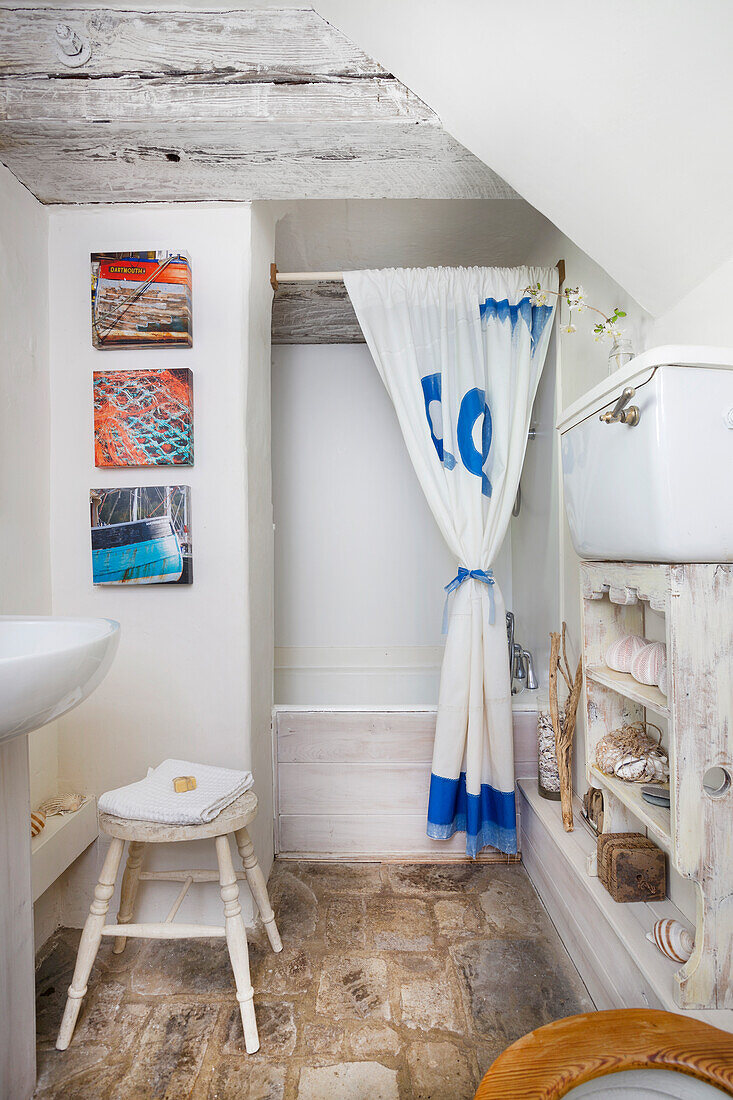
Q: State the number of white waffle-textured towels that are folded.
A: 1